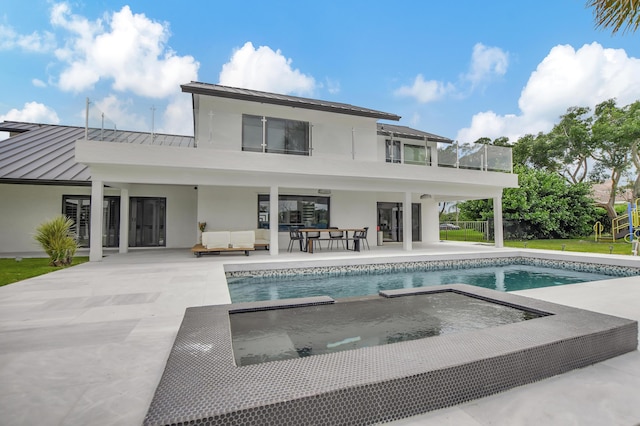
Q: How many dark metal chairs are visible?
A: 4